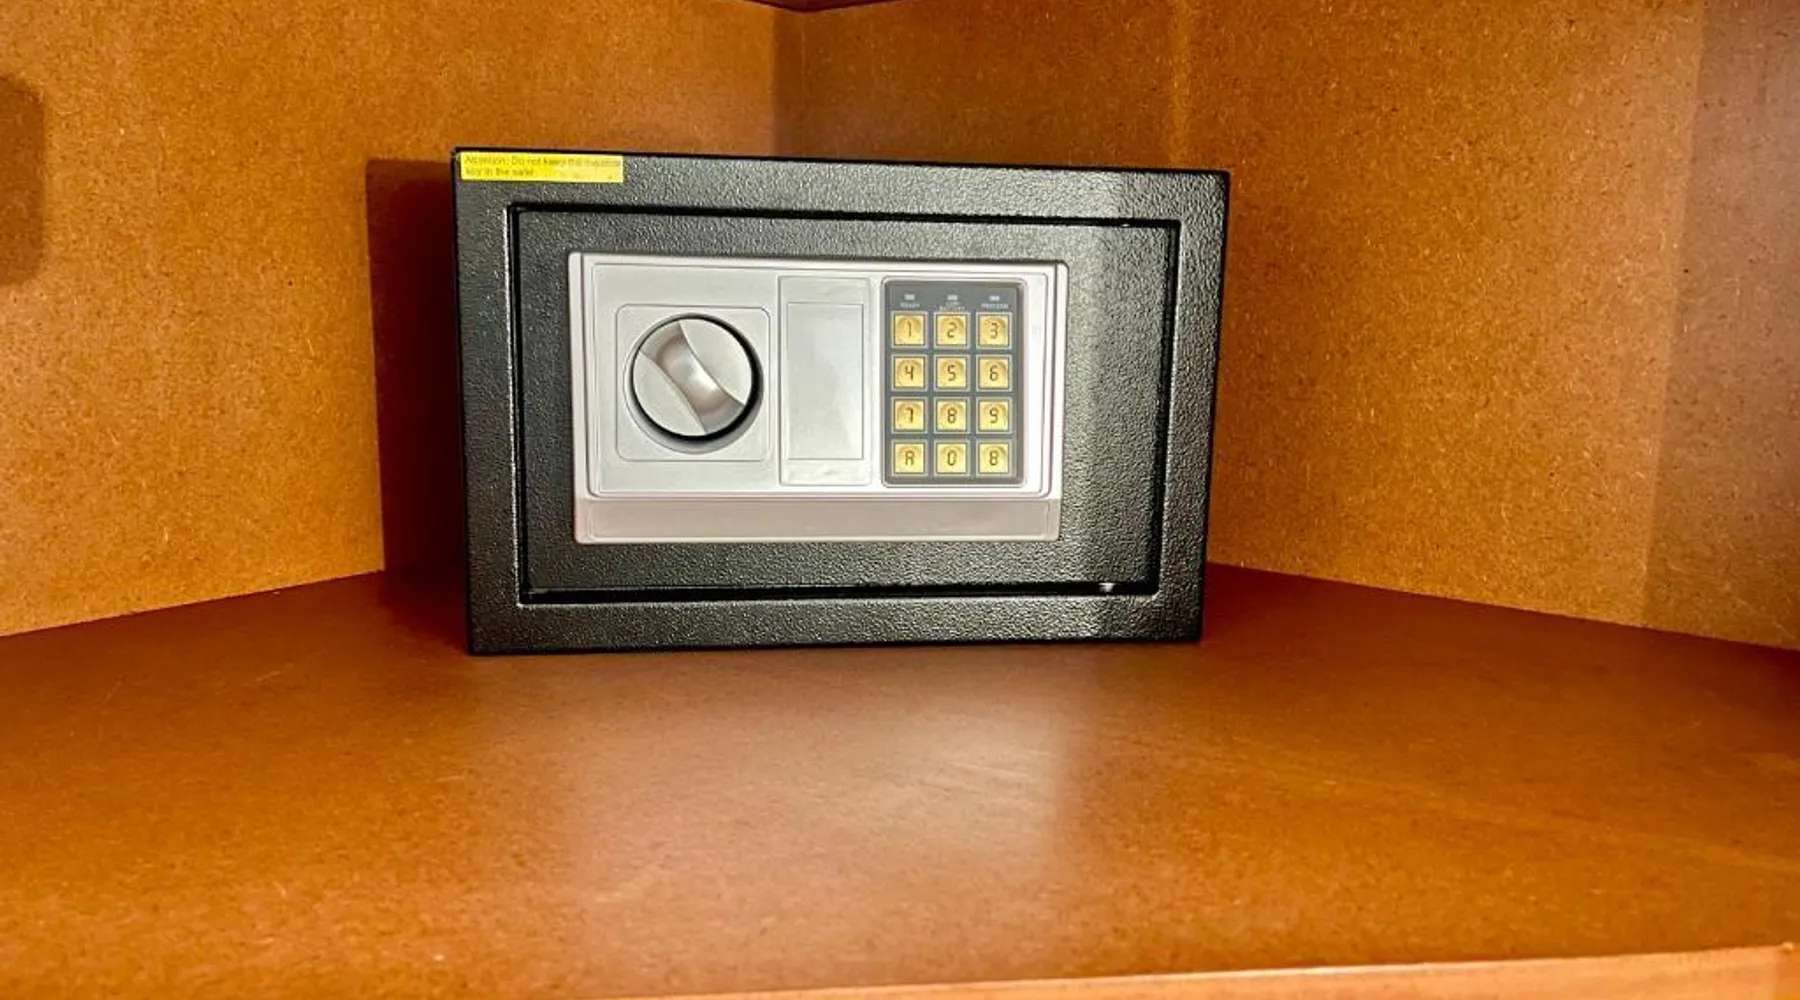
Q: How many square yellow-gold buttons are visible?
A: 12